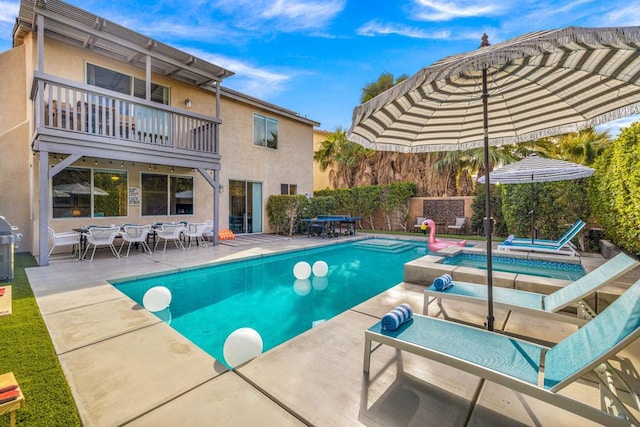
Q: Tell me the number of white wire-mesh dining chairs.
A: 6